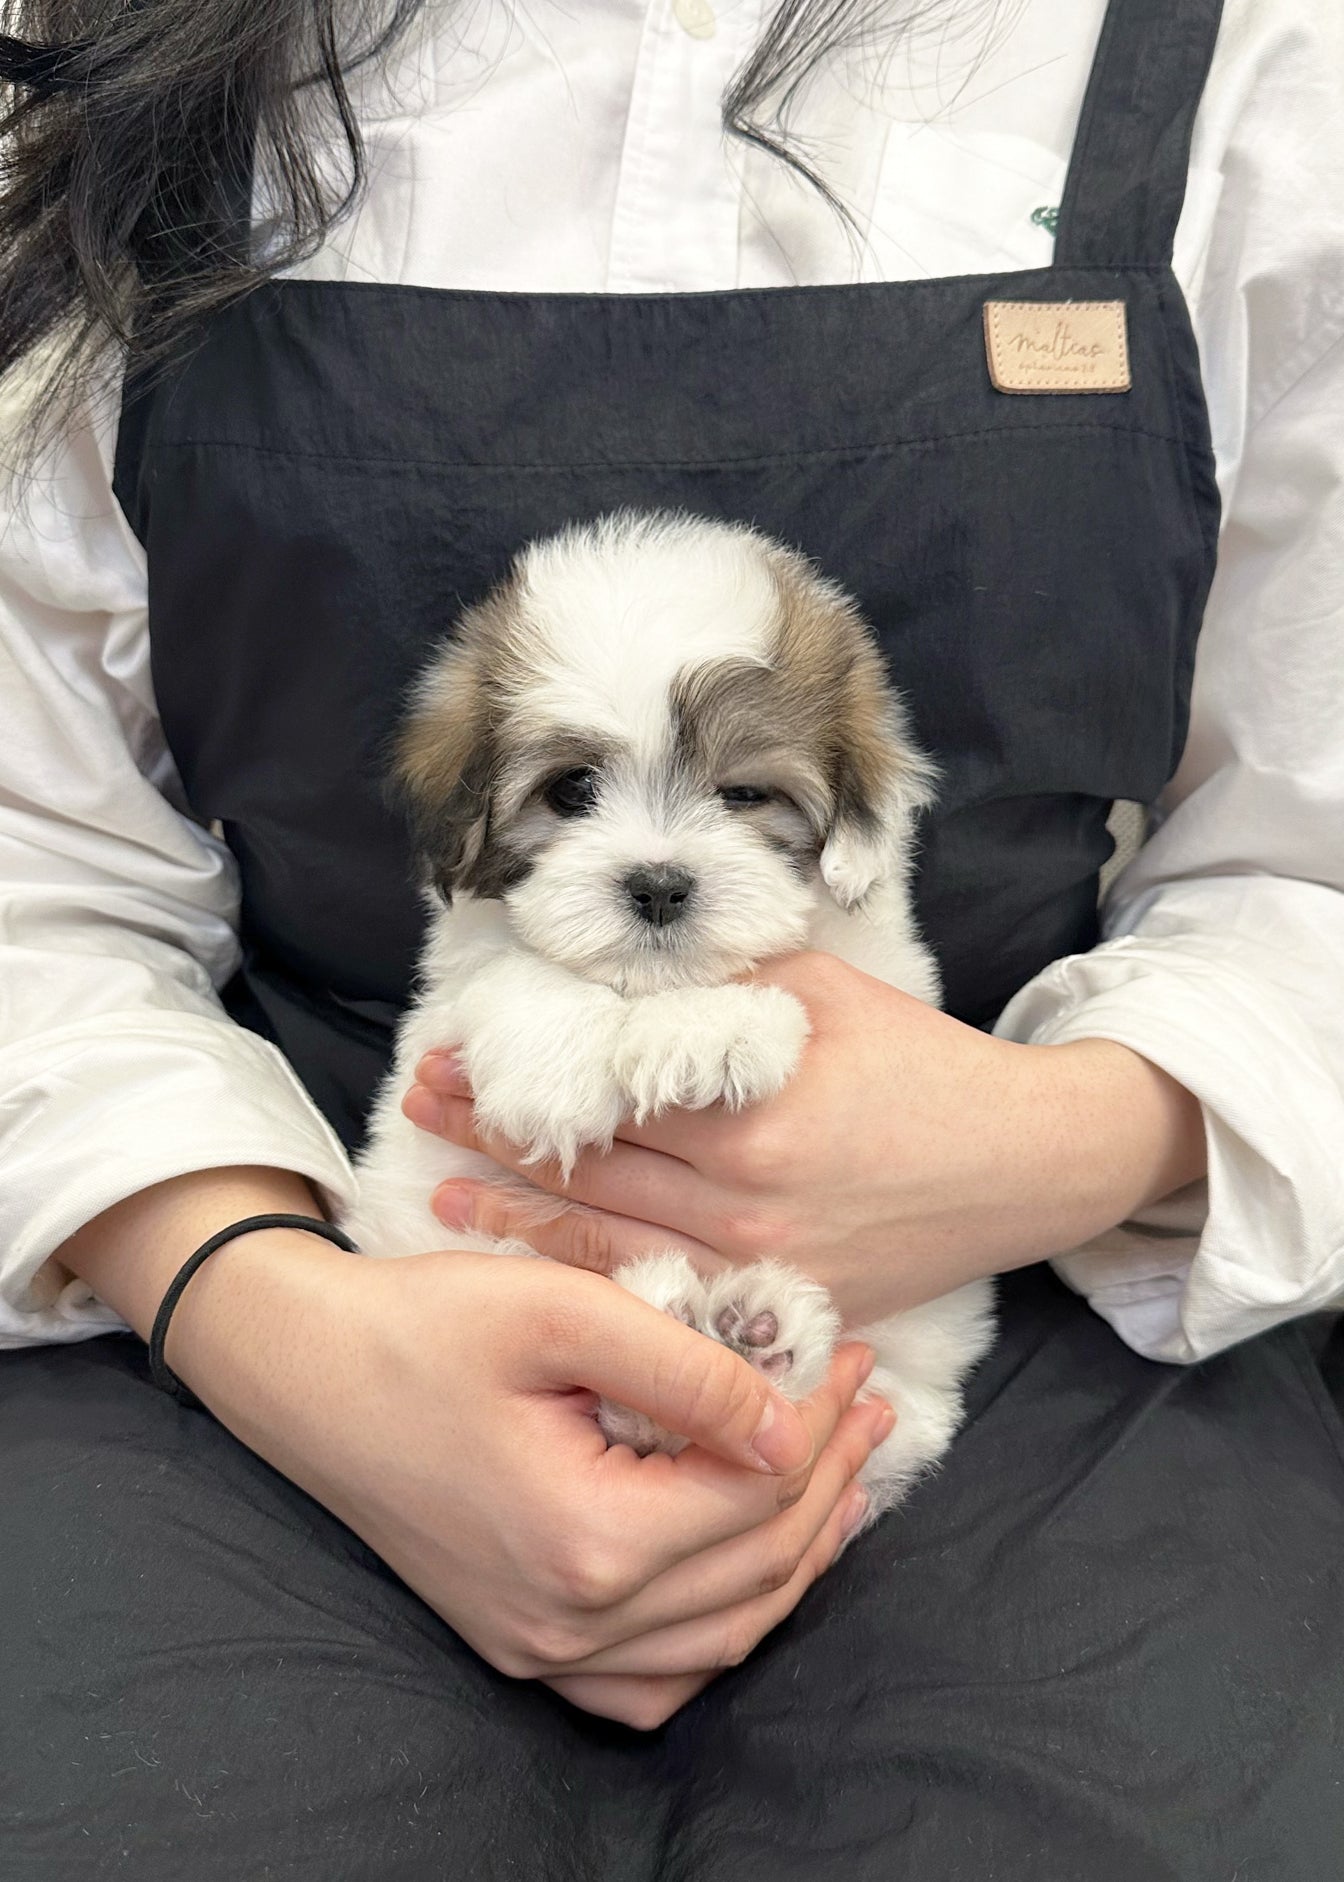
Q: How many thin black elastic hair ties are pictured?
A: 1